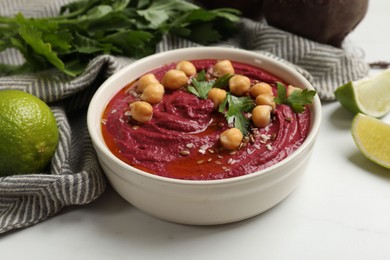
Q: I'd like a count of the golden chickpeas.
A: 13